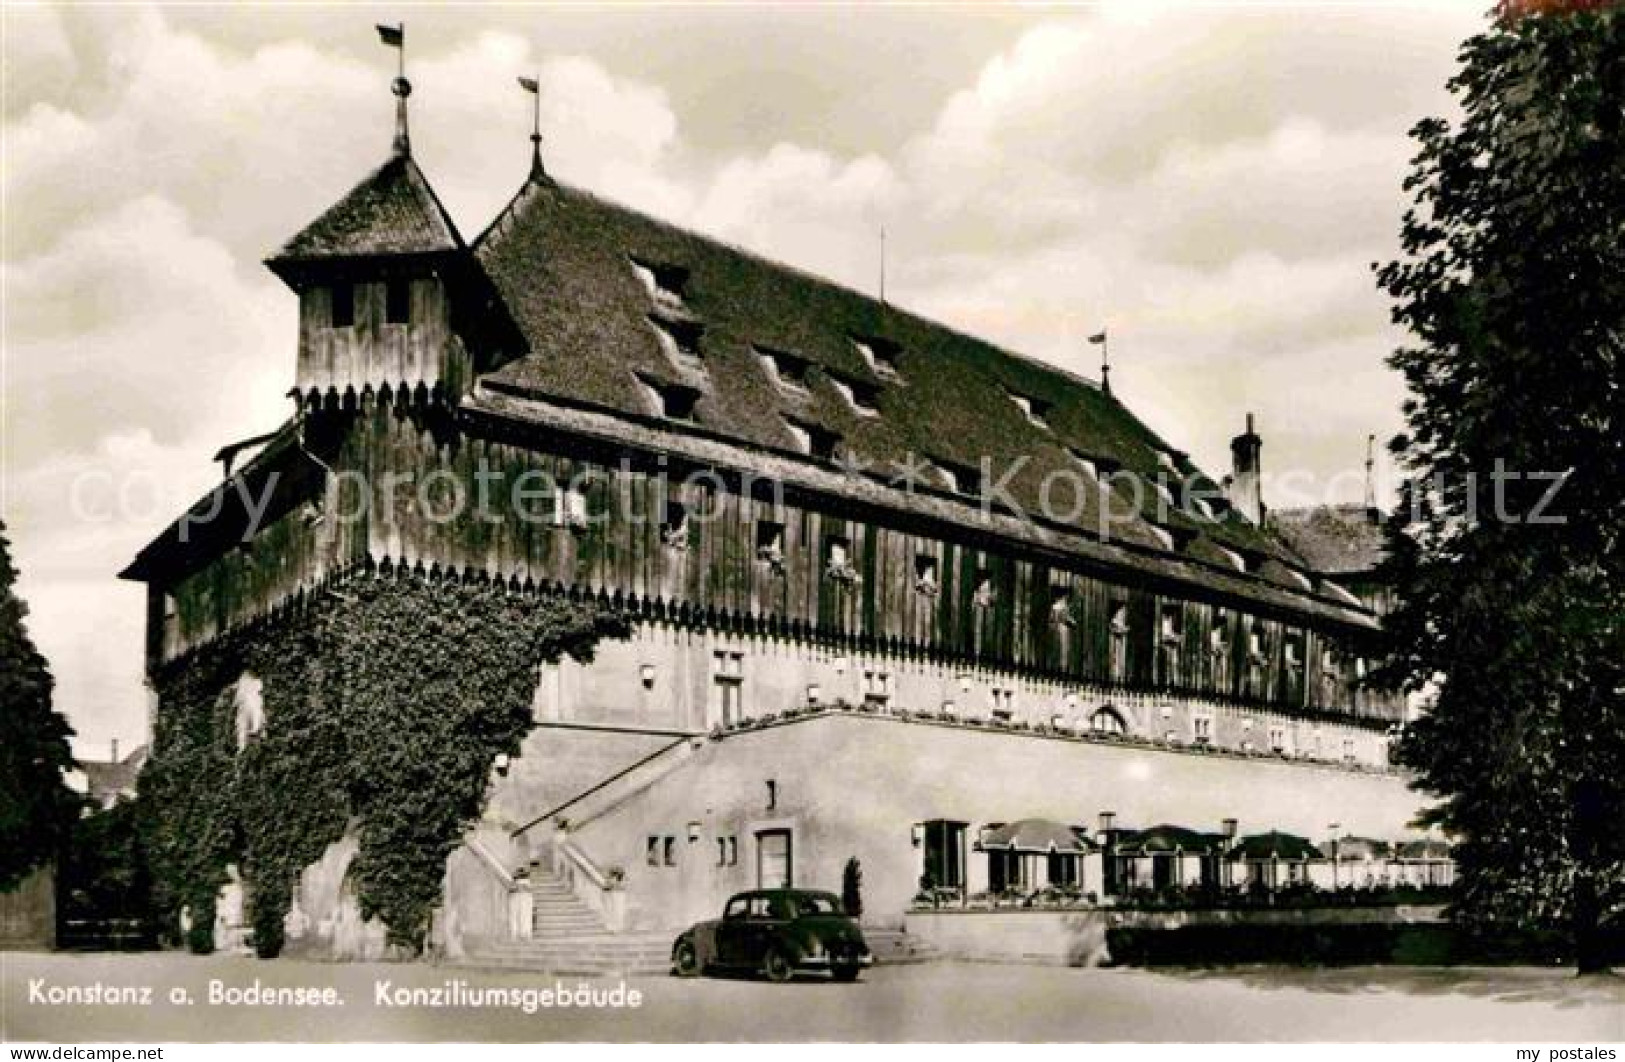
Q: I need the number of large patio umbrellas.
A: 5